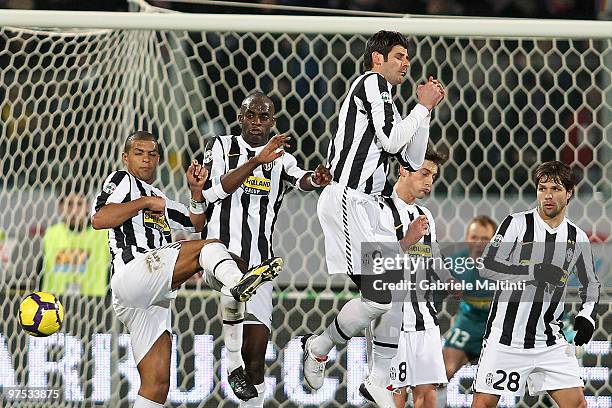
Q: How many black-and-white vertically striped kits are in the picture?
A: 5